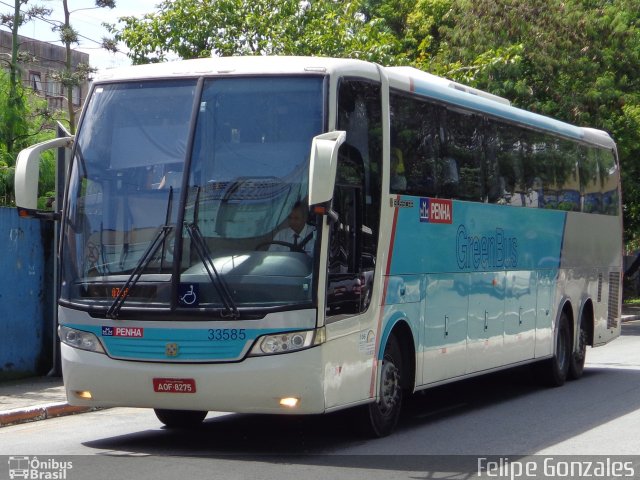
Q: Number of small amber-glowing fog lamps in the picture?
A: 2